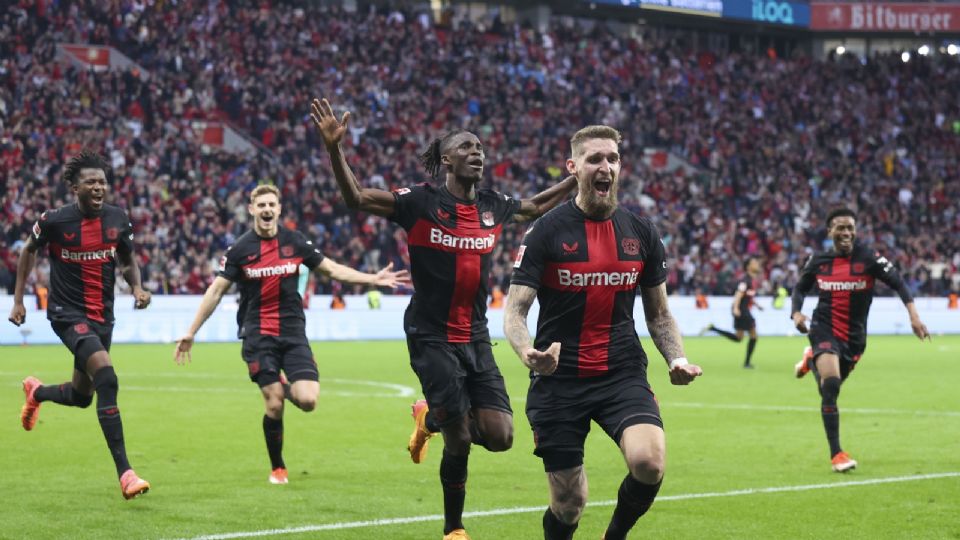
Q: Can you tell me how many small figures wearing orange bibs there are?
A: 5